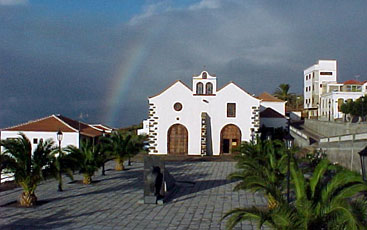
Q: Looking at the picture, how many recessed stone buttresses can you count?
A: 1